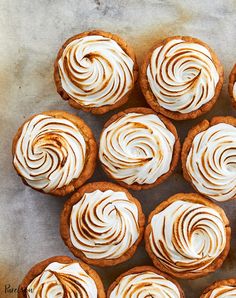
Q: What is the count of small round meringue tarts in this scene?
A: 11